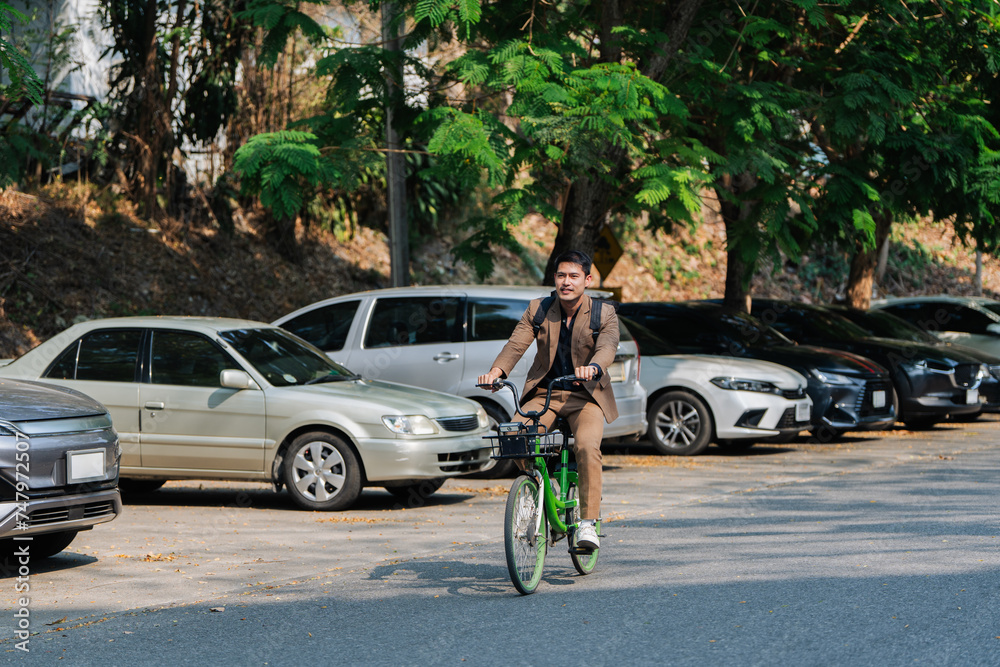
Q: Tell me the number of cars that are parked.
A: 8